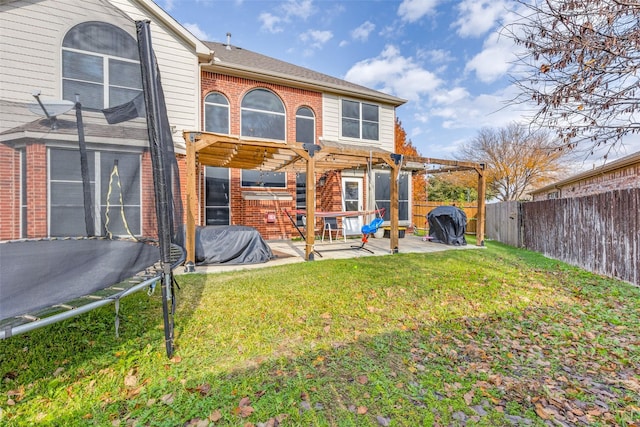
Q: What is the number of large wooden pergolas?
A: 1